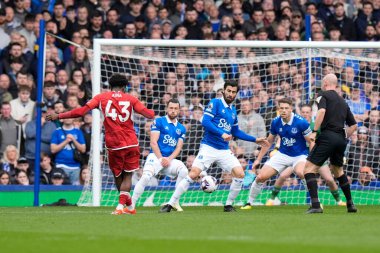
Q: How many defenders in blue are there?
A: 3